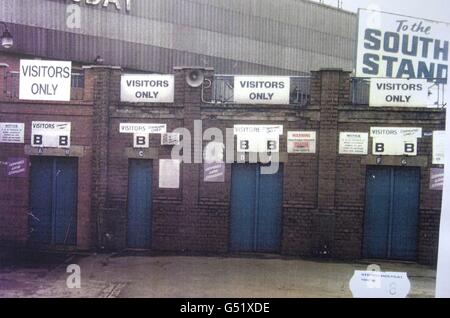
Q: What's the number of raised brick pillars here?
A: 3